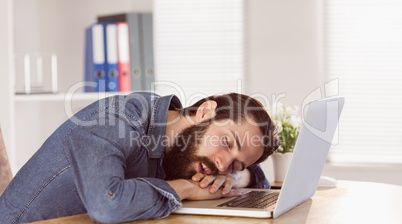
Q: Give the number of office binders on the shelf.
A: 5